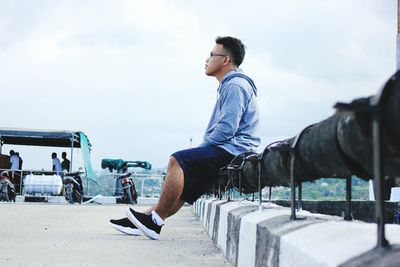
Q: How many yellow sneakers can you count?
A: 0